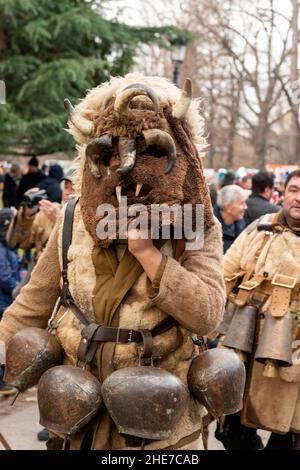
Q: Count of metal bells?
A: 7